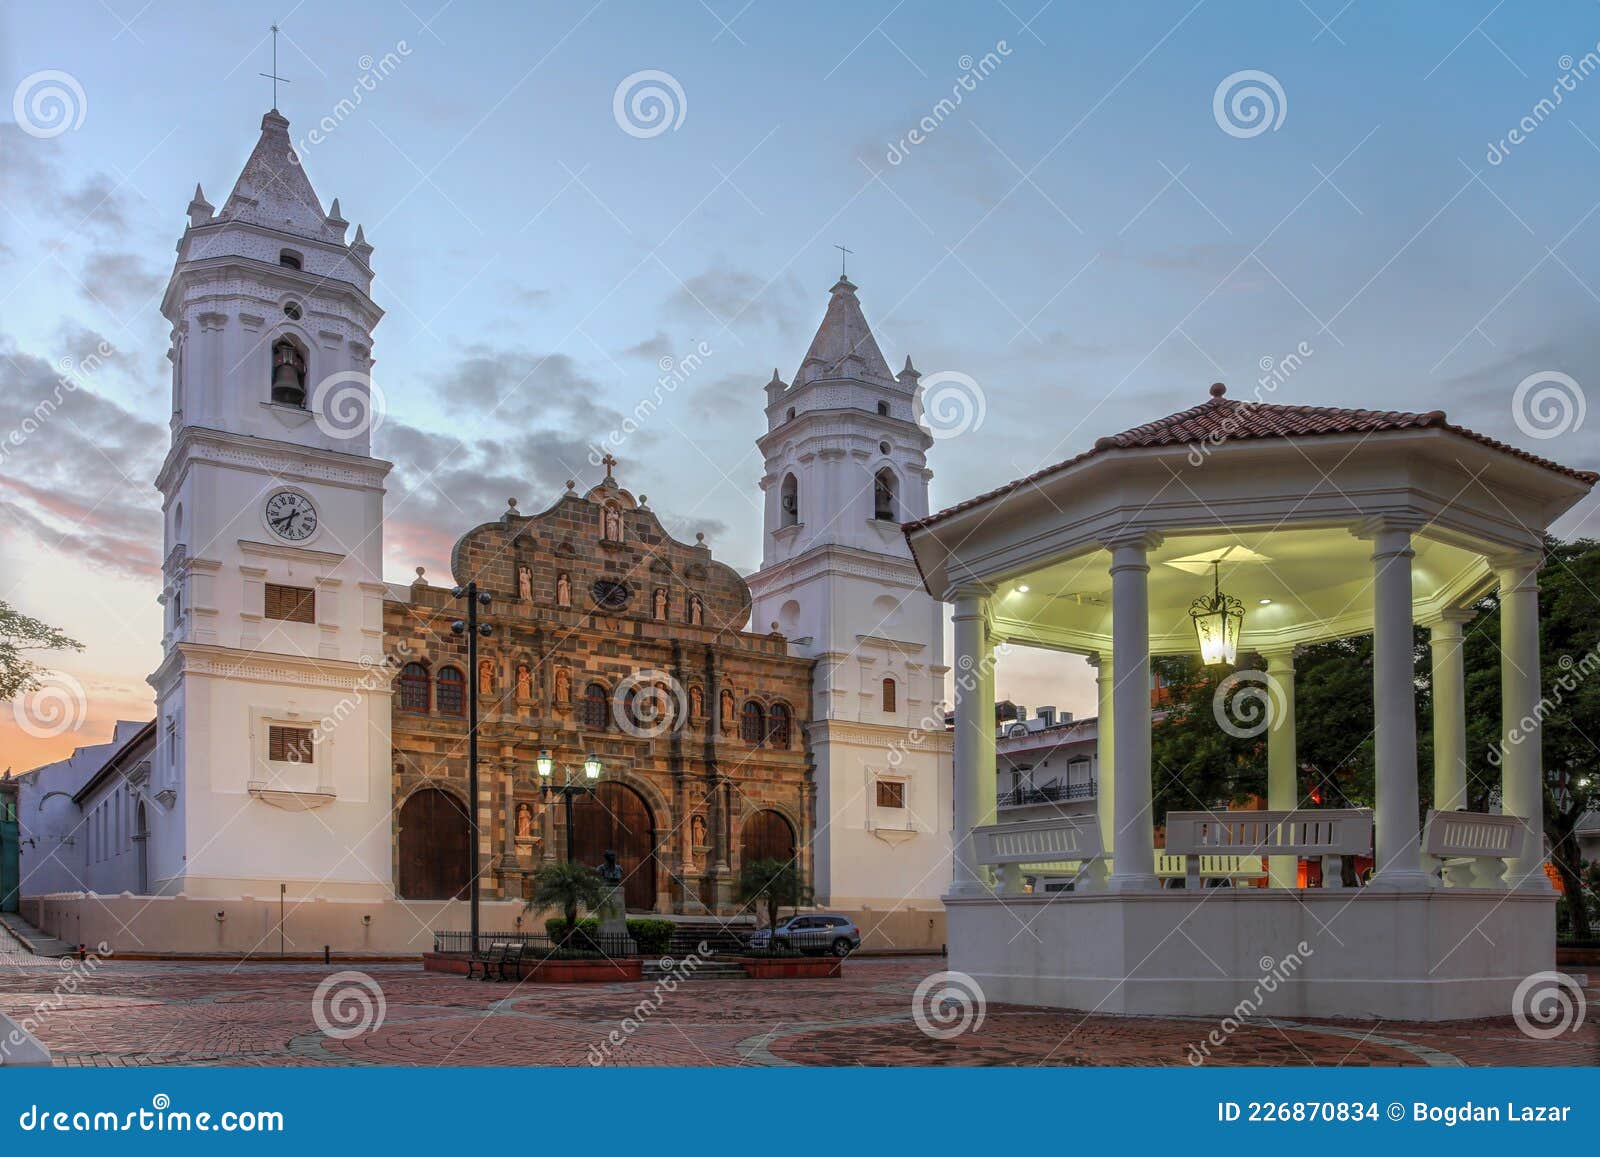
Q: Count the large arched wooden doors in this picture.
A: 3